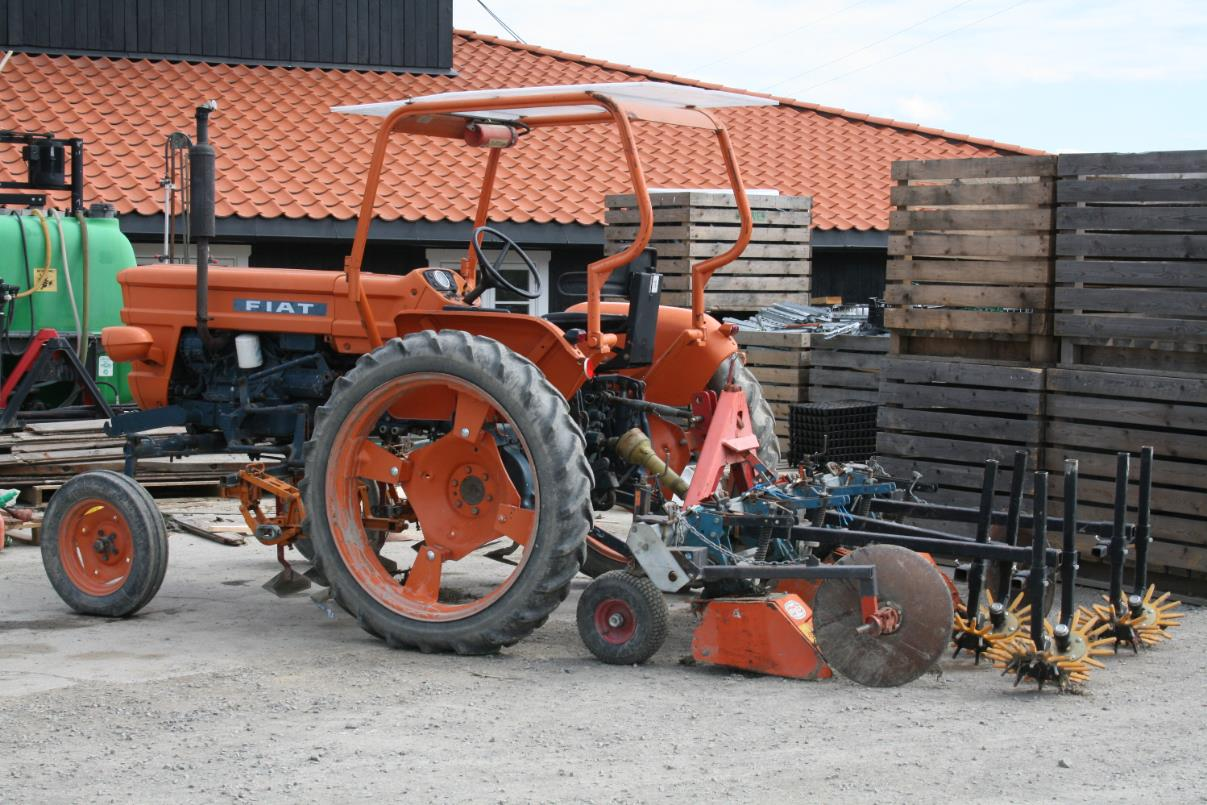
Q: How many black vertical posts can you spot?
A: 6